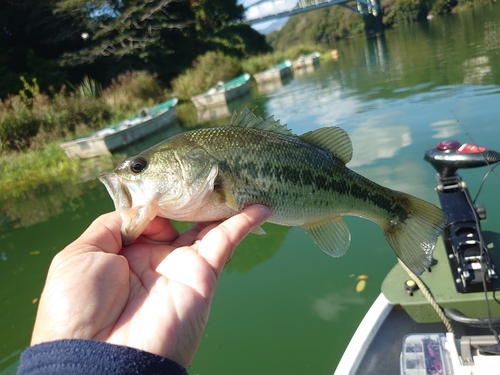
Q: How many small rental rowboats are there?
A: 4